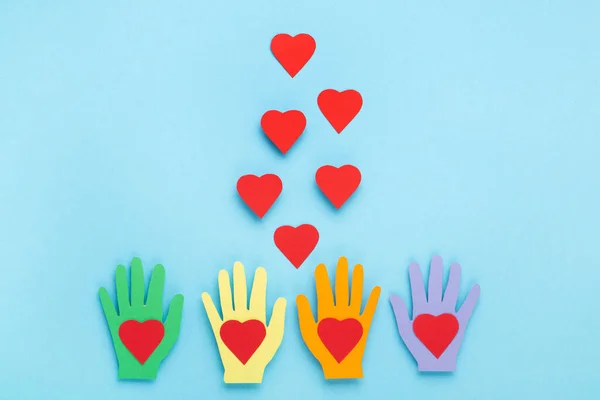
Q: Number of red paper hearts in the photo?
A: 10